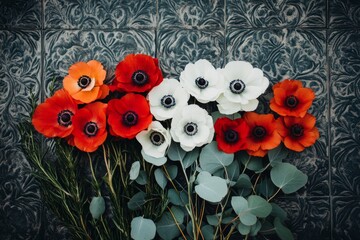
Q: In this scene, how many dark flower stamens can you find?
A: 14